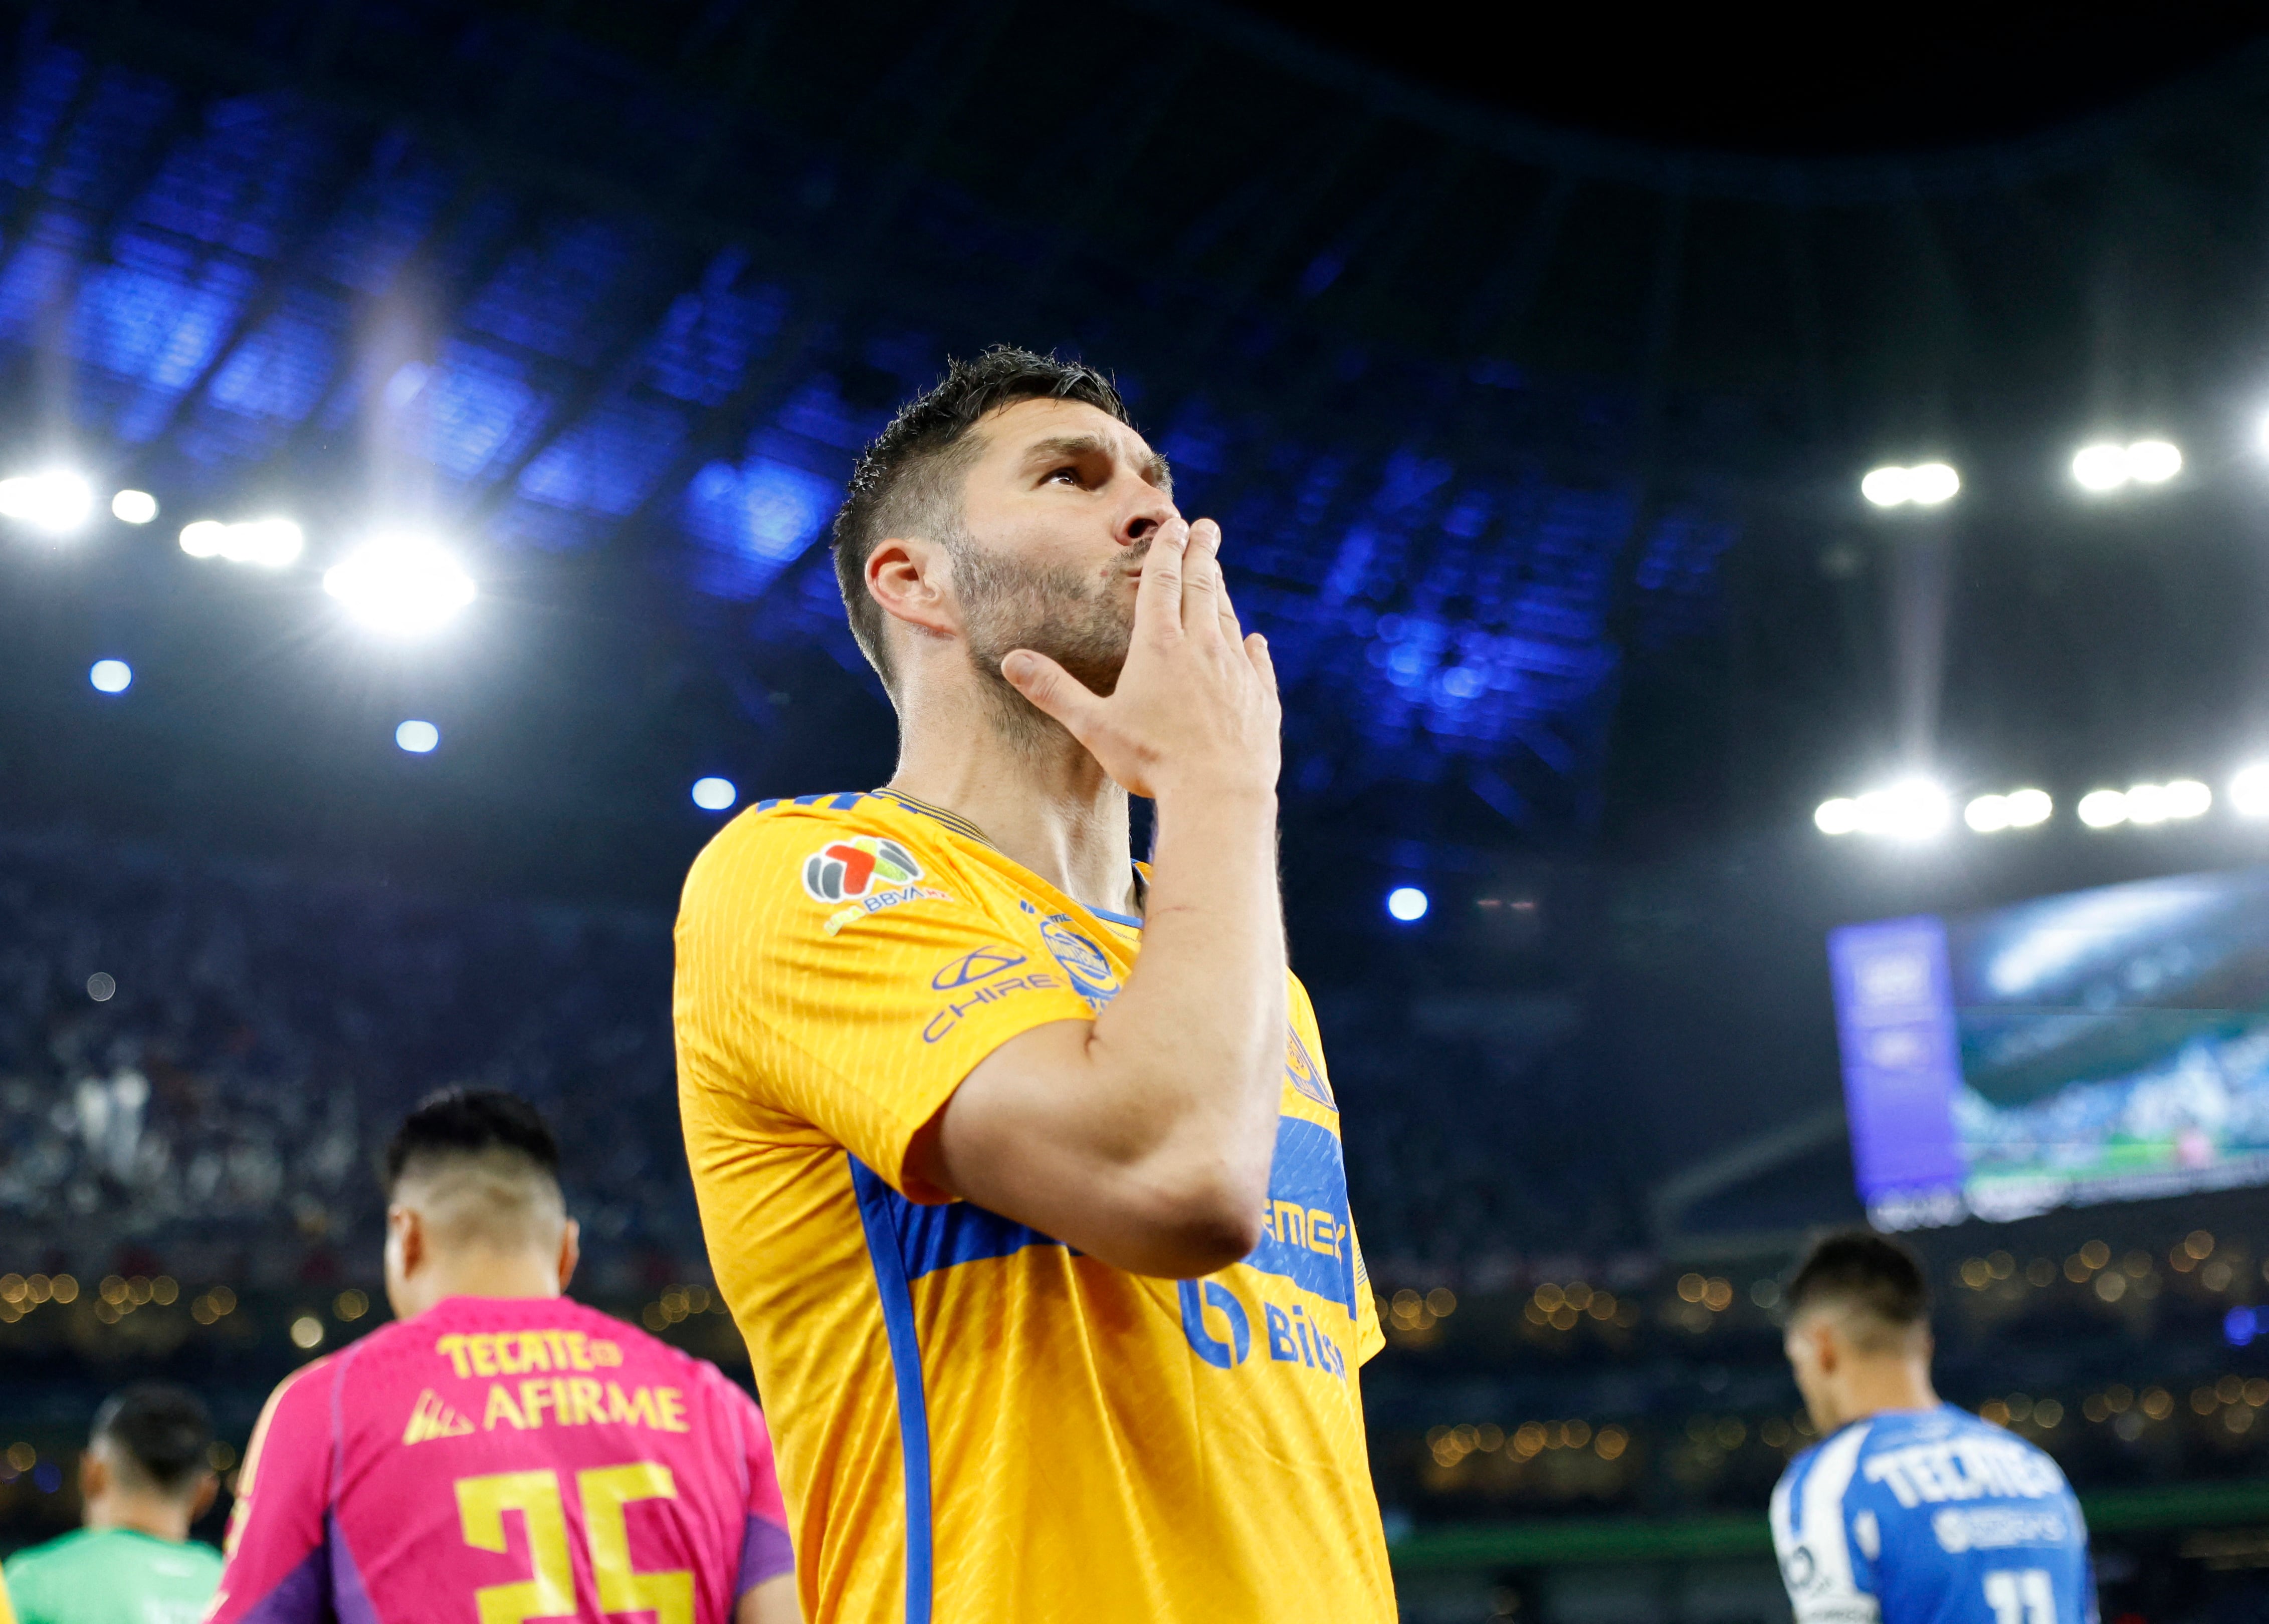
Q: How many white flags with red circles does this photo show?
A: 0